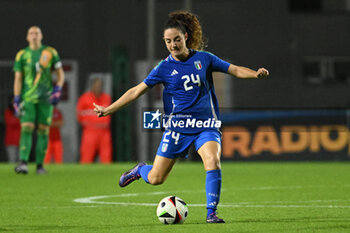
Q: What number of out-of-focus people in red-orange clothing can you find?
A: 3